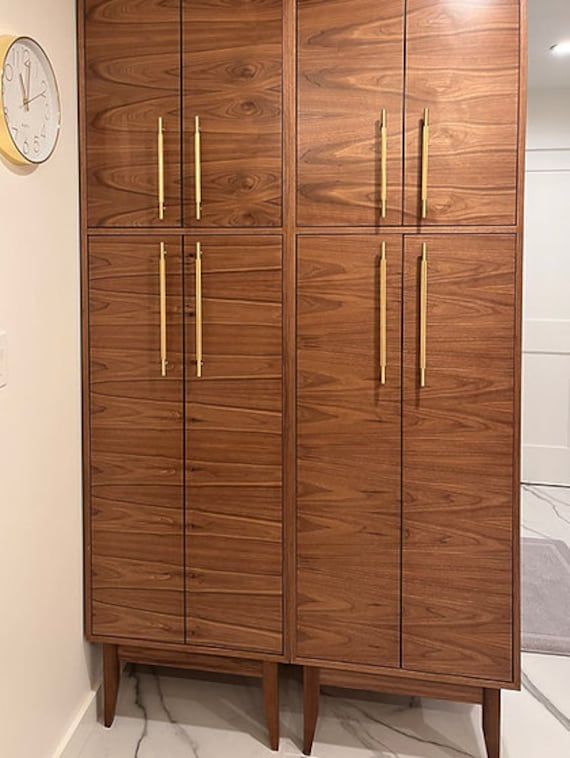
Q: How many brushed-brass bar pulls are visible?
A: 8